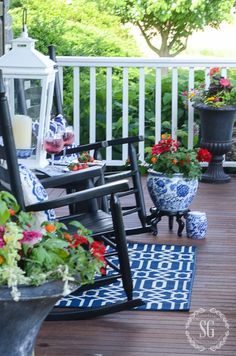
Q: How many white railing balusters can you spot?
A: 11